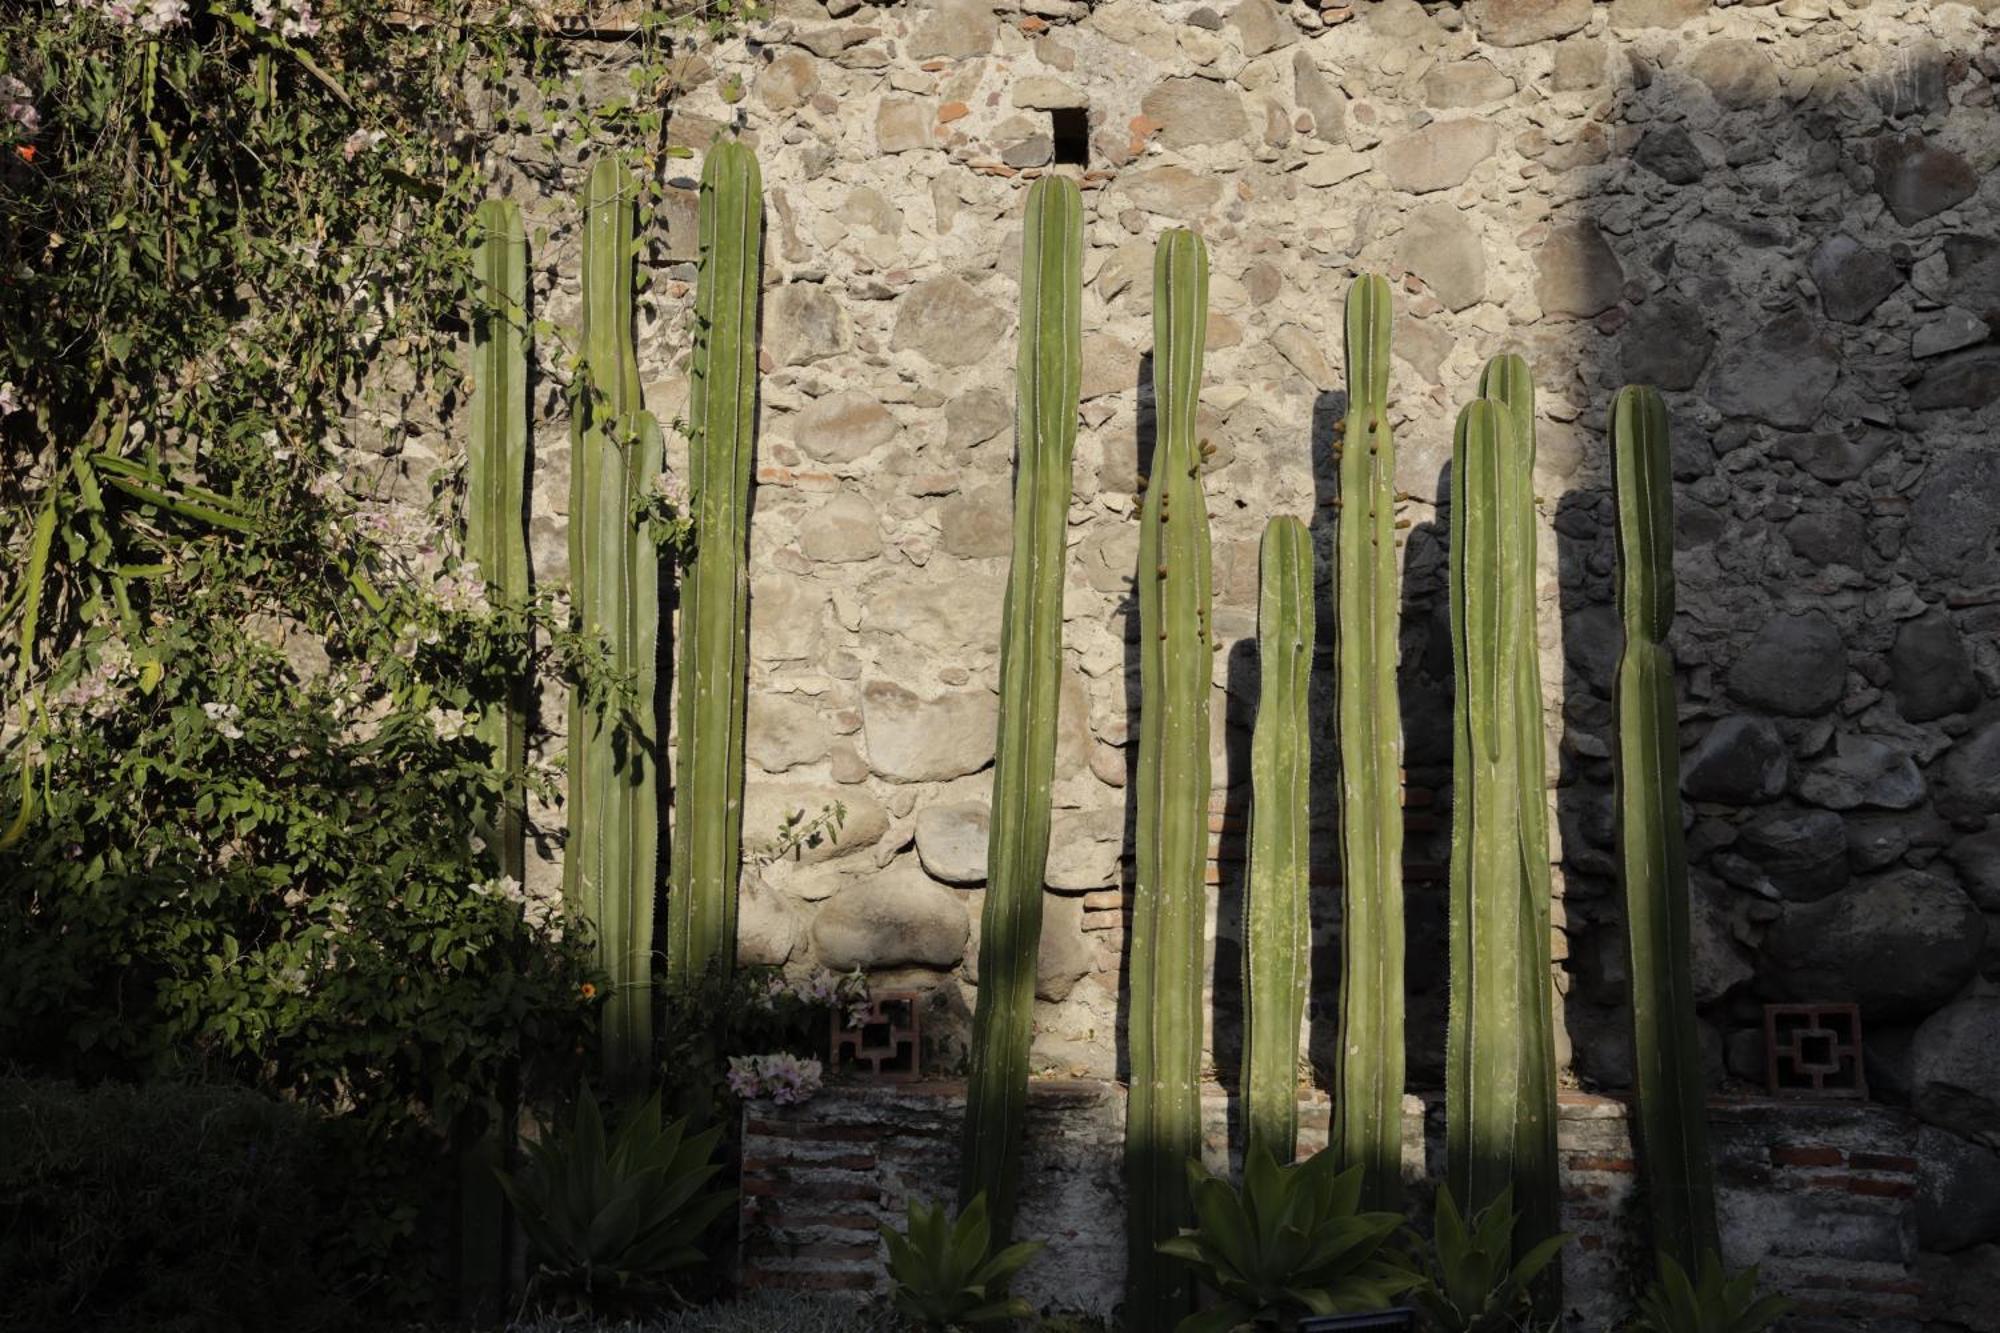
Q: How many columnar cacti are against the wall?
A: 11